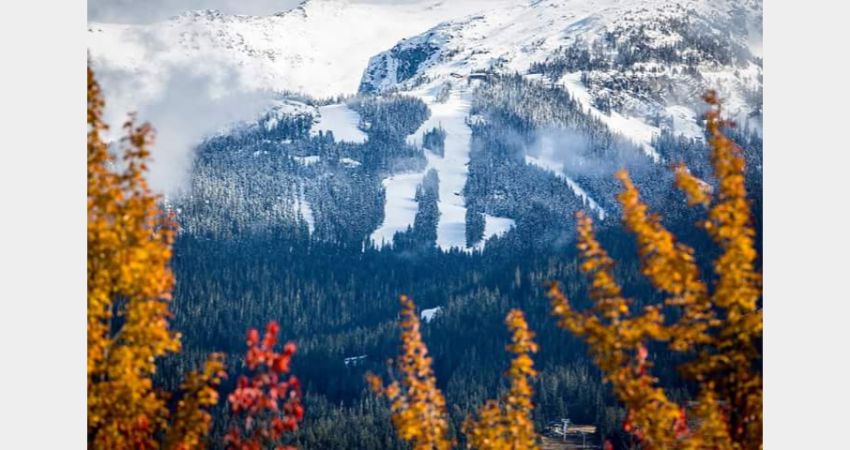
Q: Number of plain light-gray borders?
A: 2